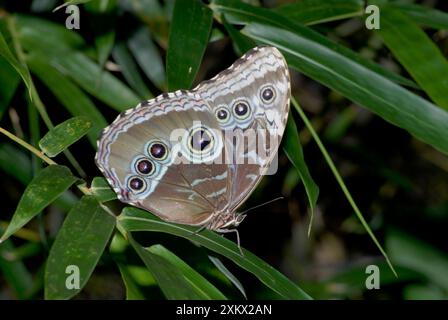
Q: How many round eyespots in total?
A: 7